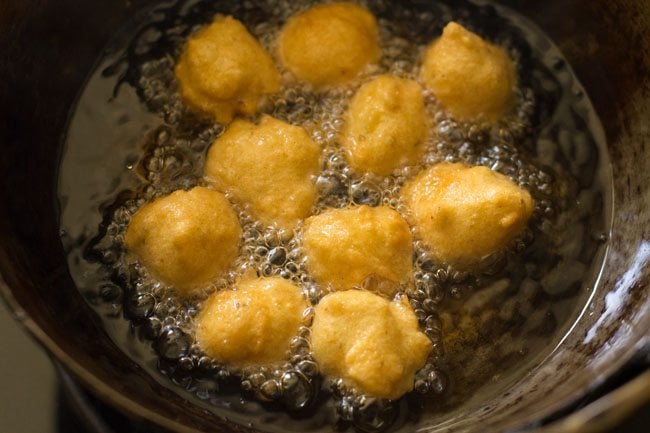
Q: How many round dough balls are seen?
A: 10